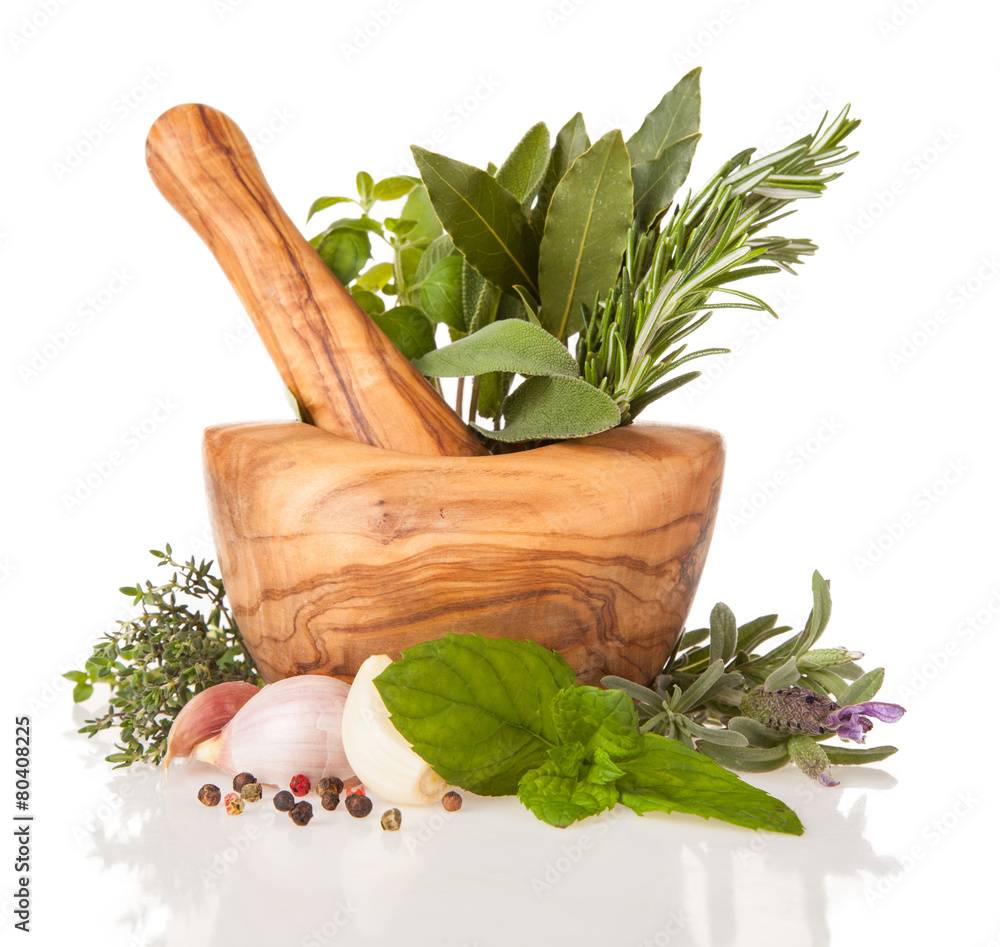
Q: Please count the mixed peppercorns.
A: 13